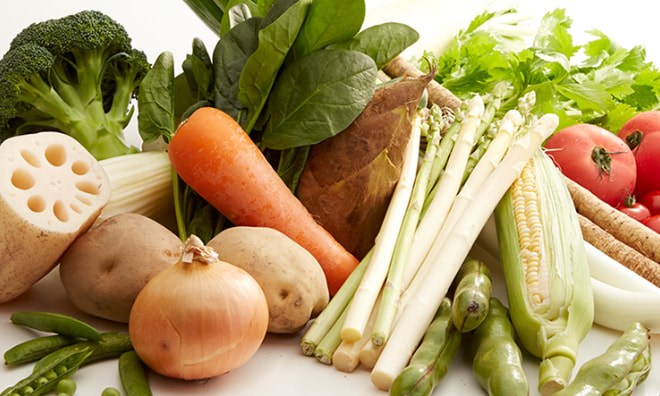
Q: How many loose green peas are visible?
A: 3